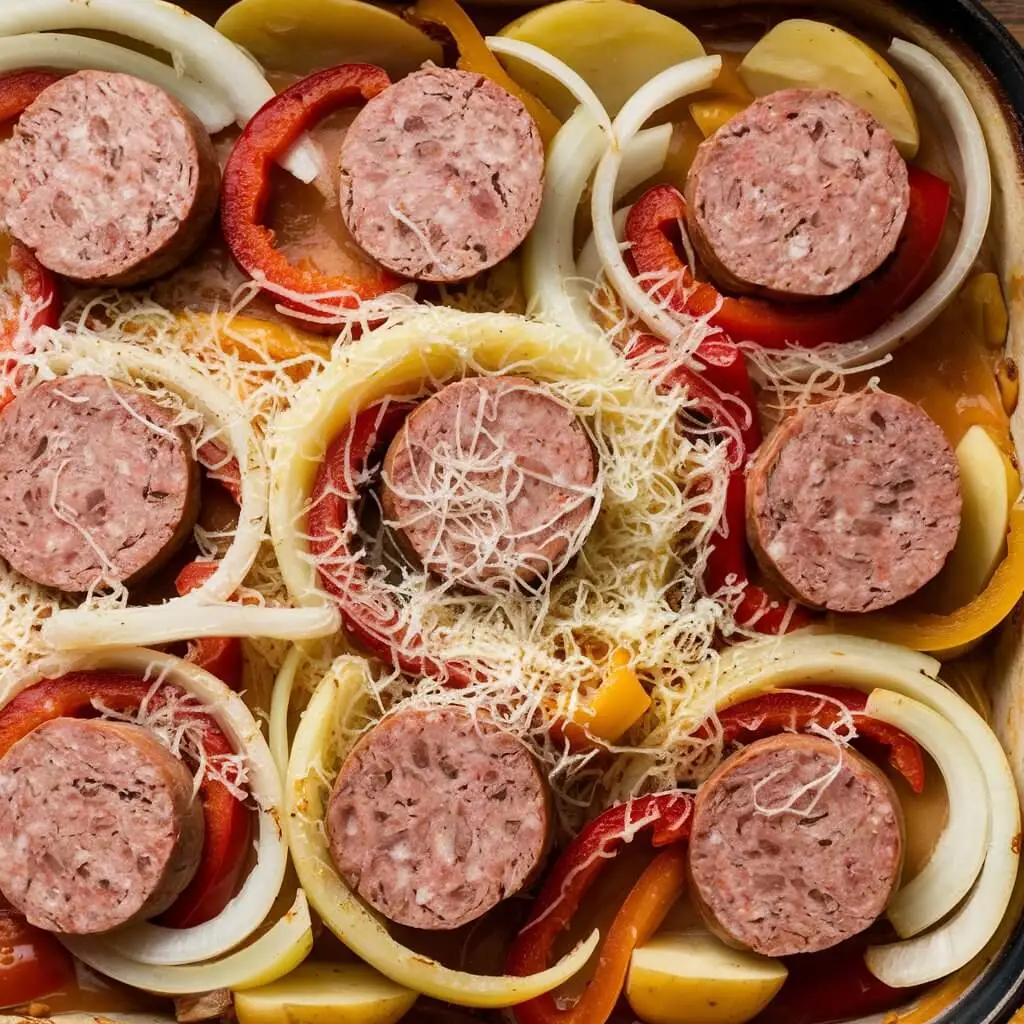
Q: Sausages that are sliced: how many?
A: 9